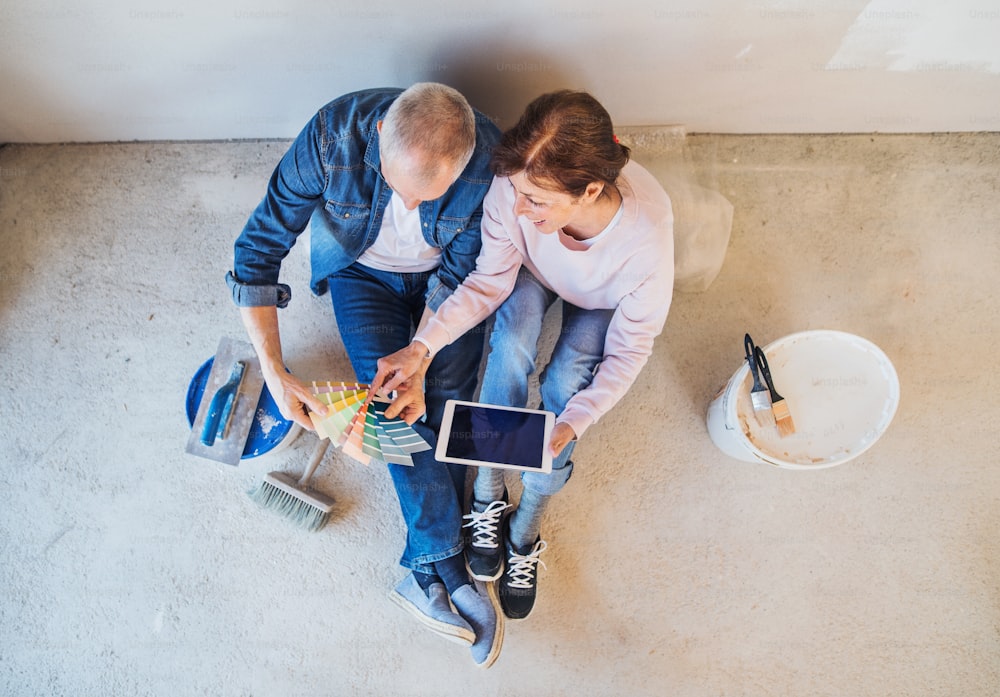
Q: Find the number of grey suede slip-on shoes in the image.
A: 2